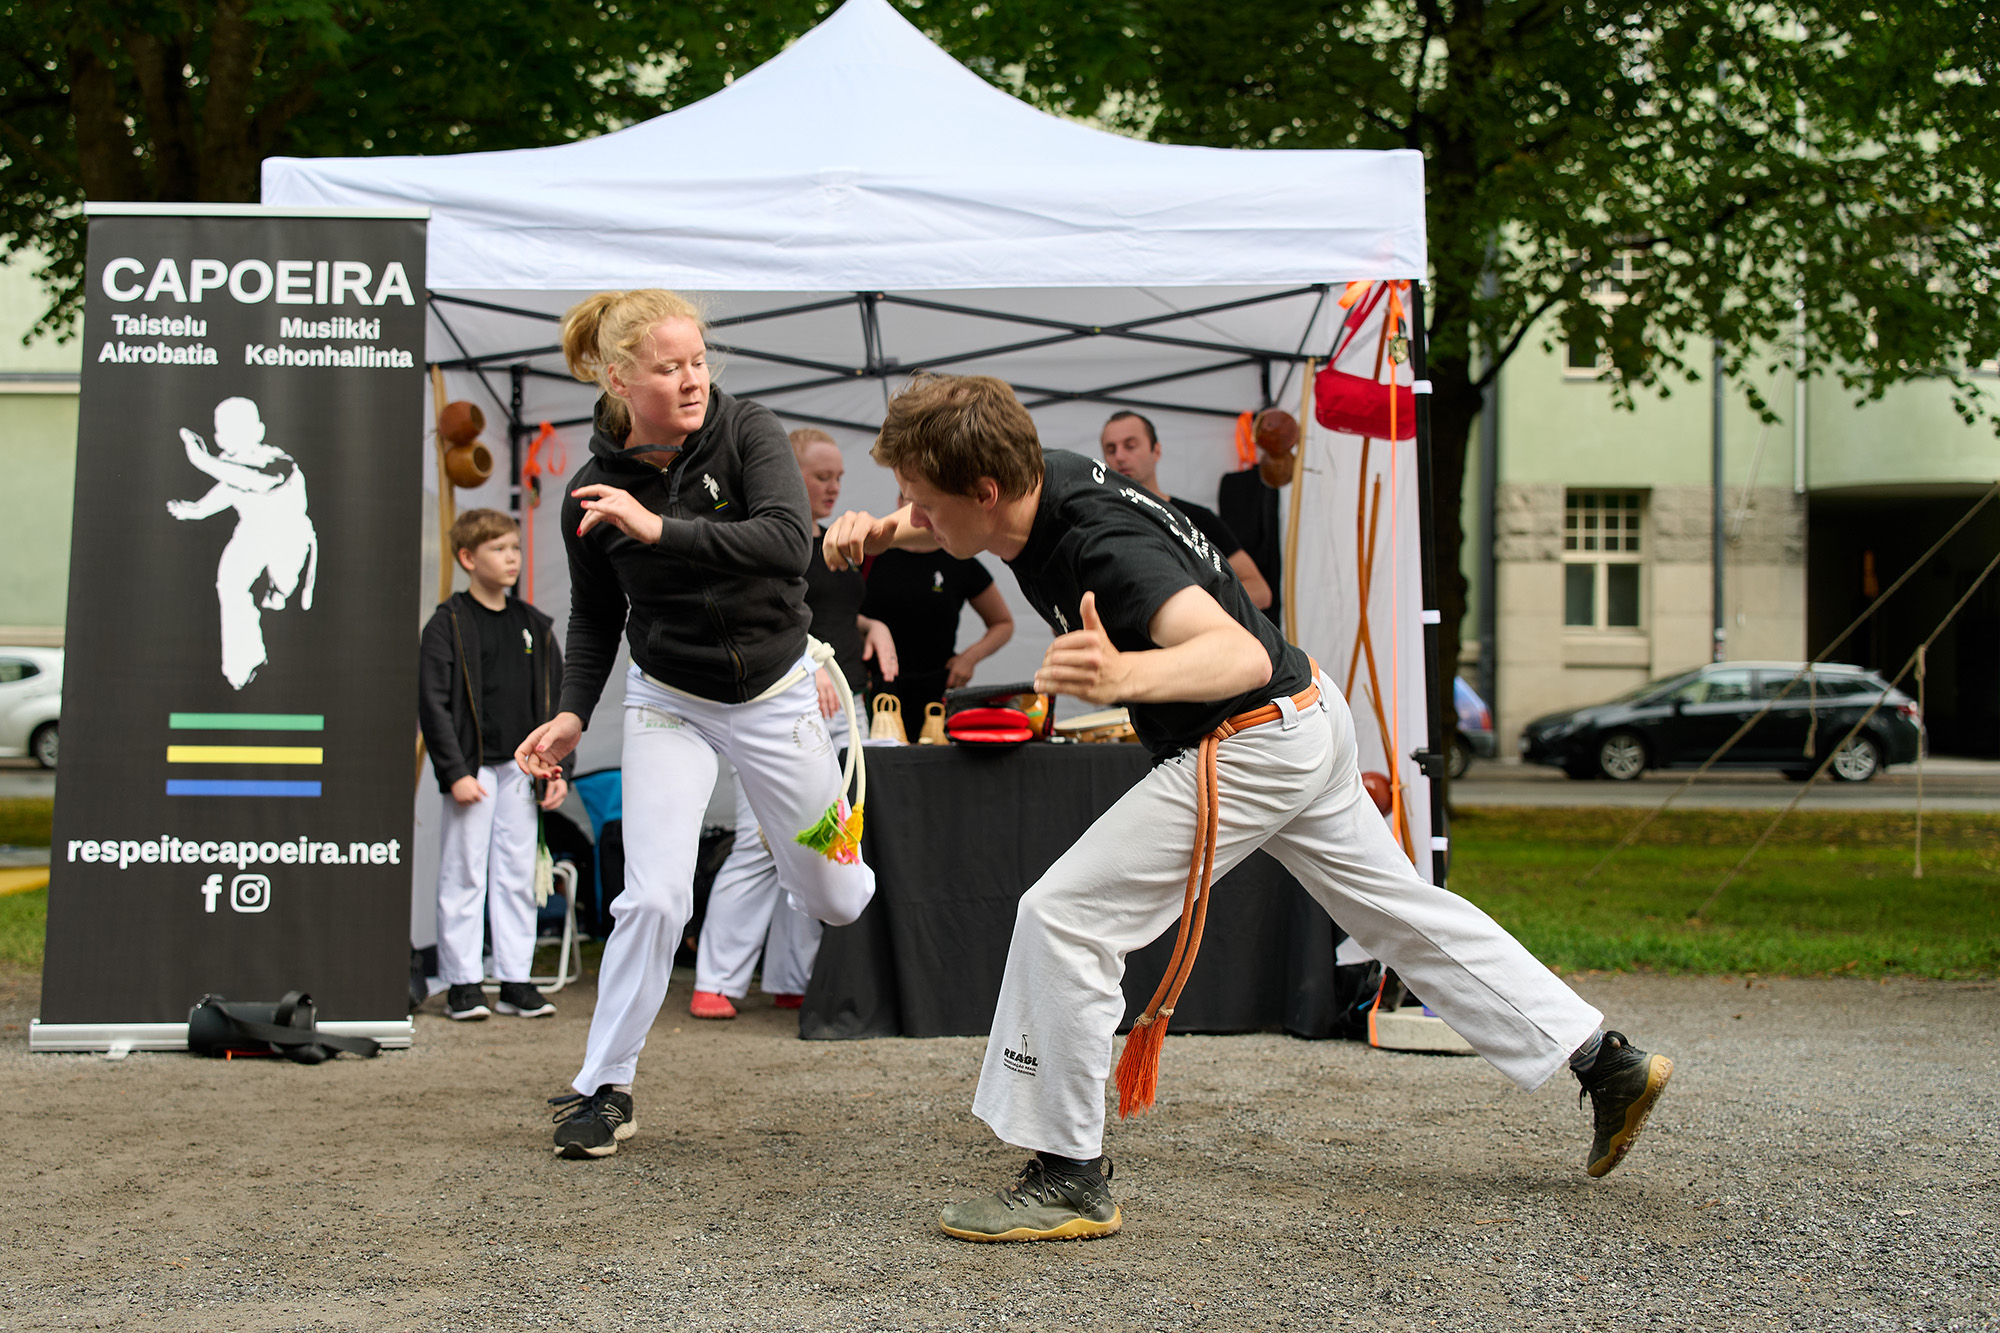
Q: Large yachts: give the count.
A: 0